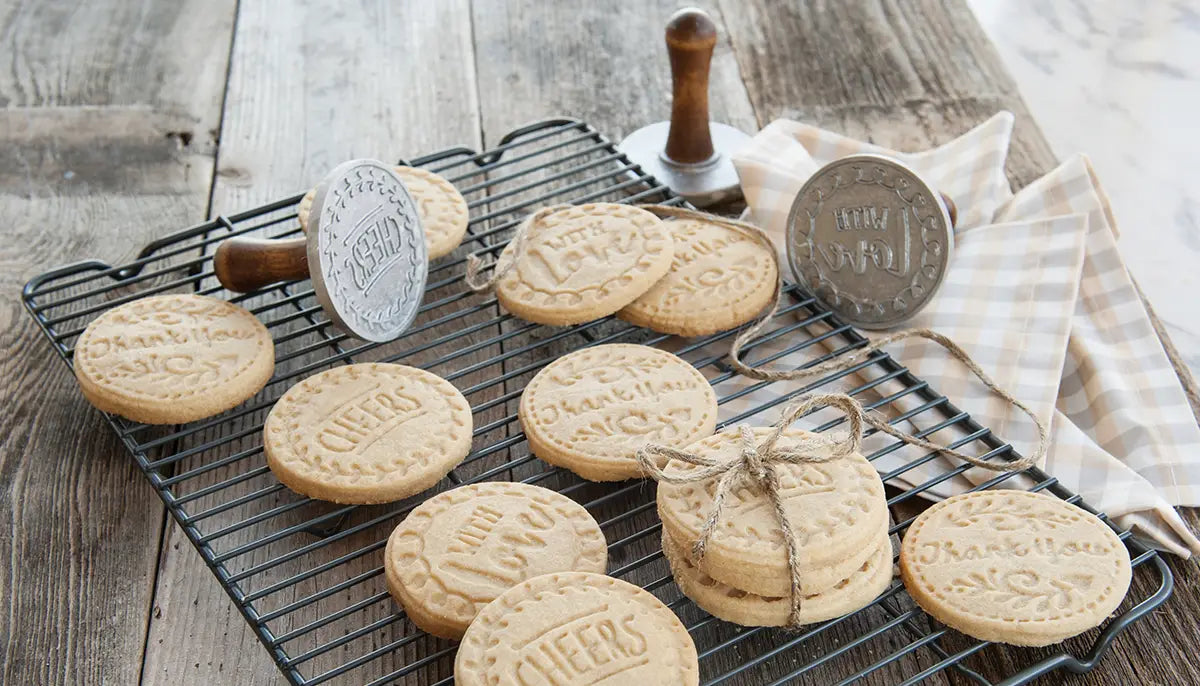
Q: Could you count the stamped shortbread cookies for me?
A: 12